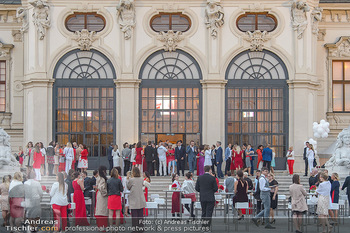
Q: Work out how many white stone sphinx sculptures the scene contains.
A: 2